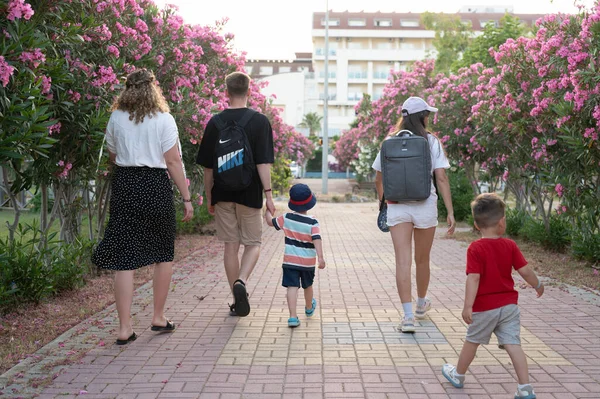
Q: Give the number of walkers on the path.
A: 5